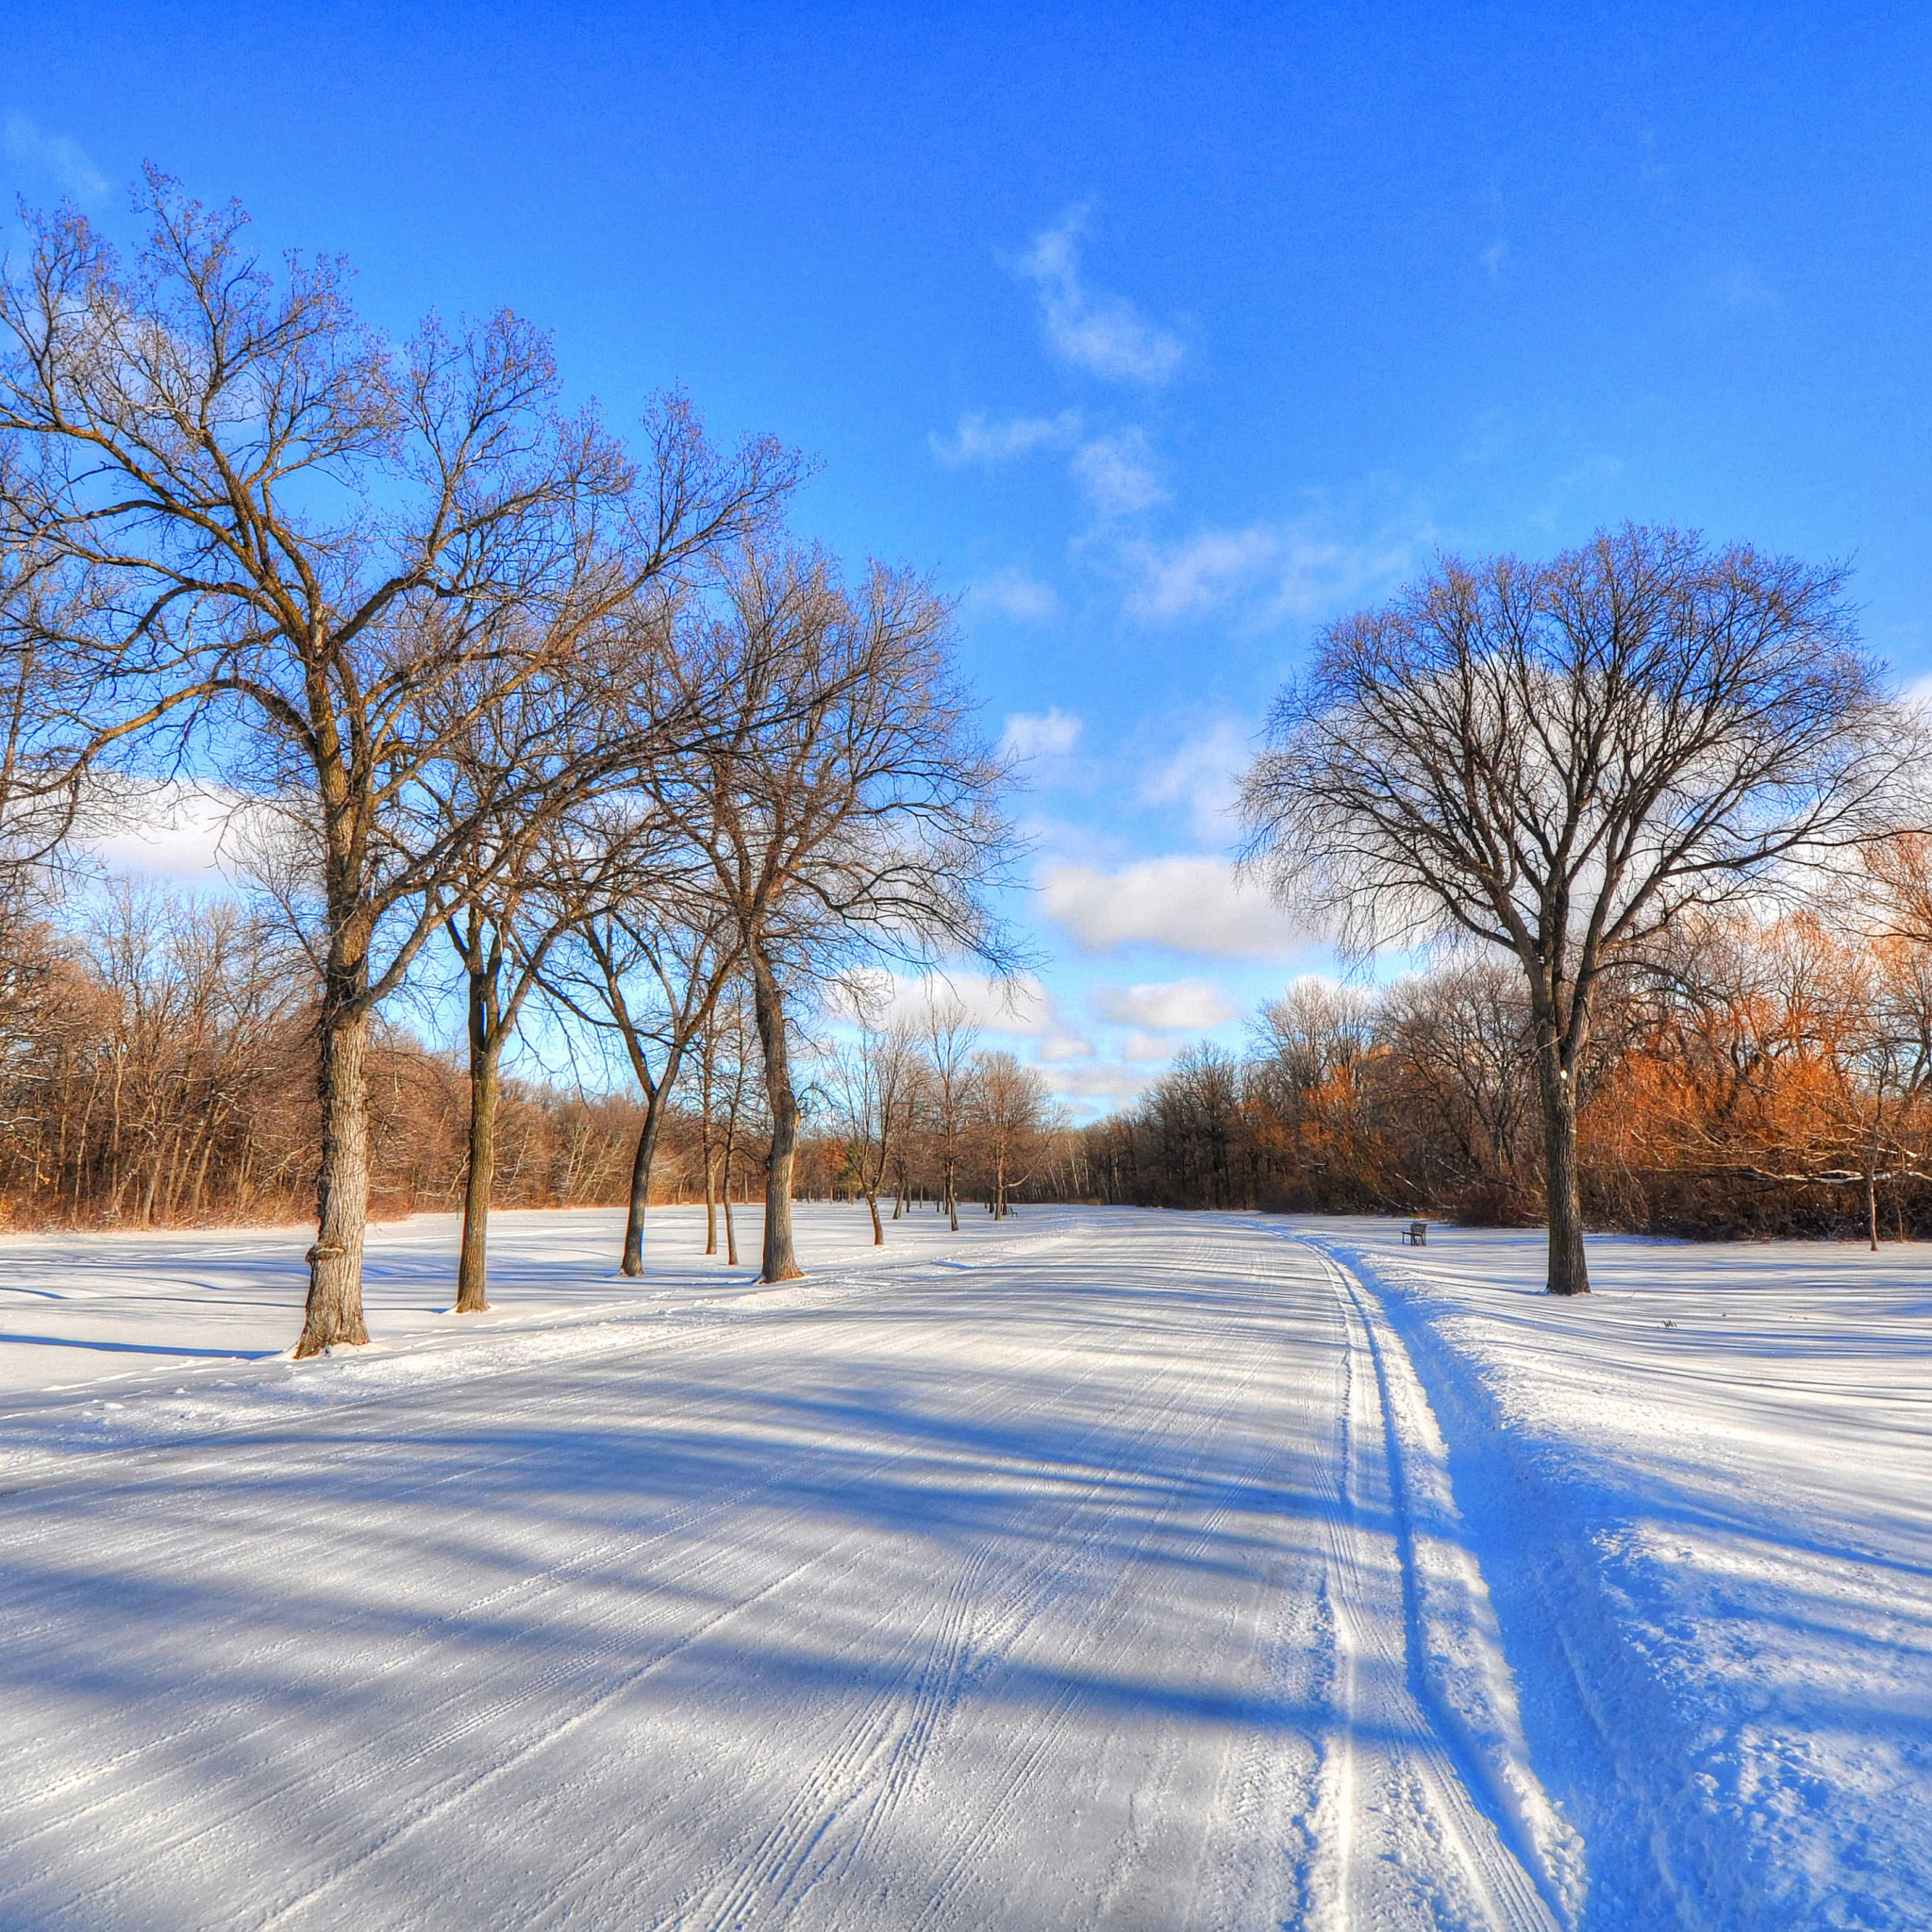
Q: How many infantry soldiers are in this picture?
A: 0